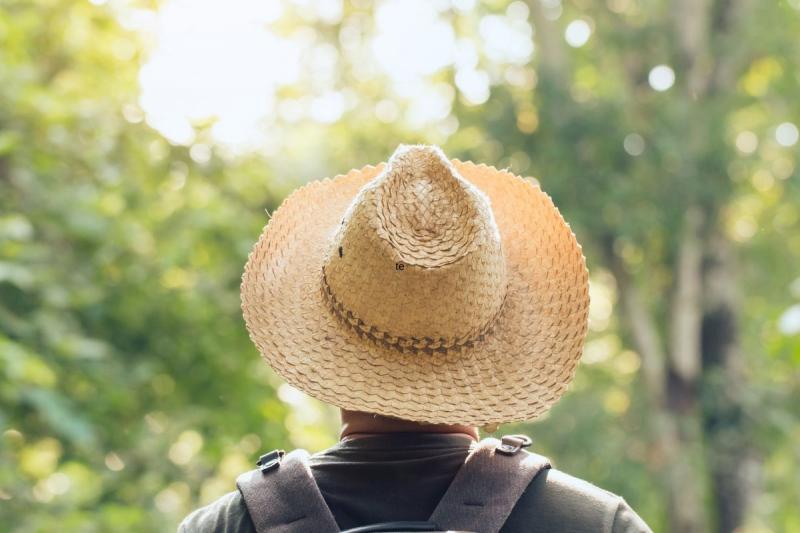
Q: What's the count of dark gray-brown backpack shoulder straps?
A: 2